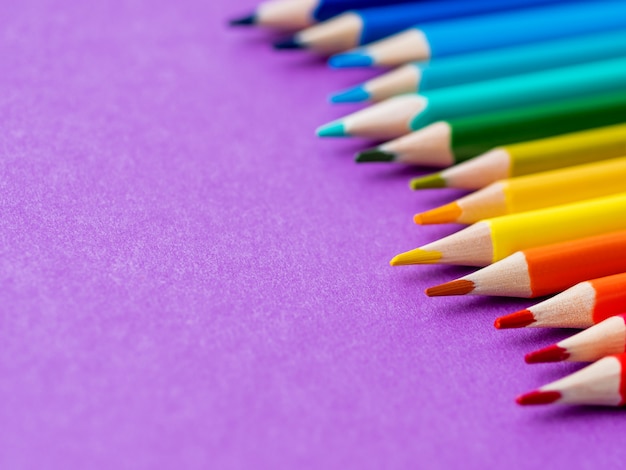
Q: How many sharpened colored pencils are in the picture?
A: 13